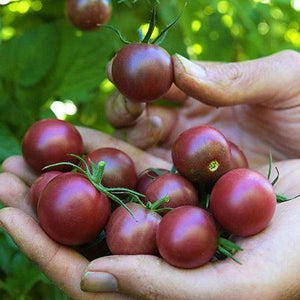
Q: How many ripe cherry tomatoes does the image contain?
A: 13